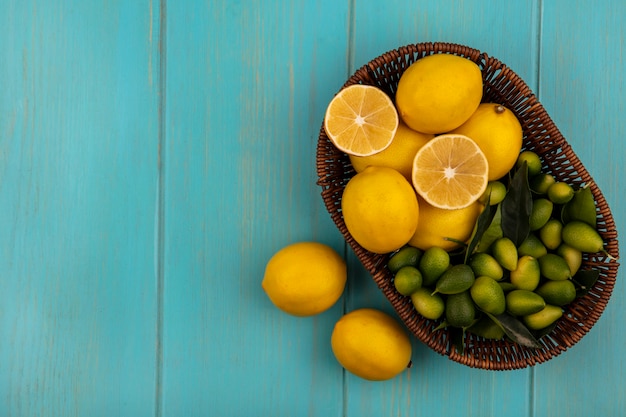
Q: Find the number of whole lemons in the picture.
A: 7